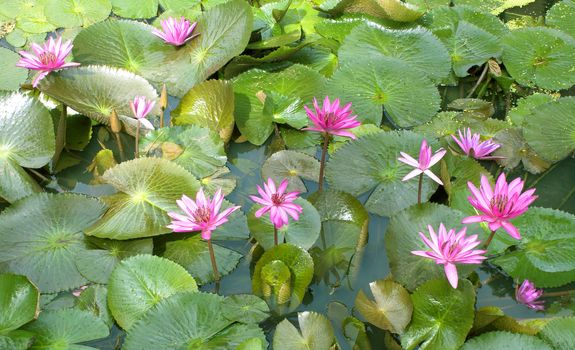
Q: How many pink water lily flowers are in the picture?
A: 11